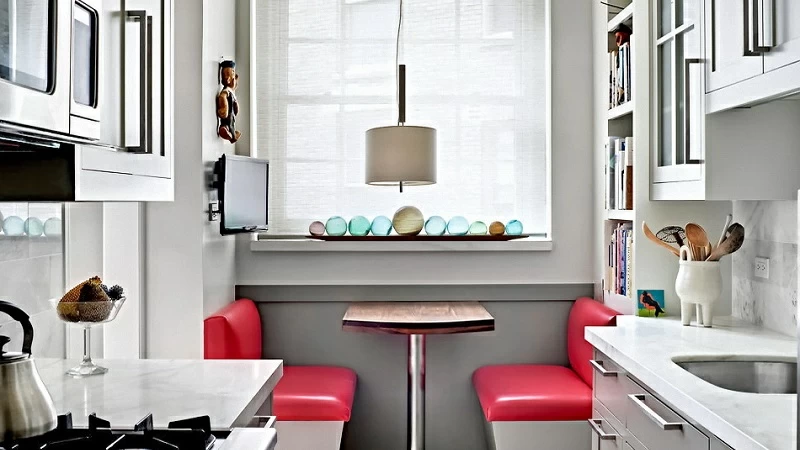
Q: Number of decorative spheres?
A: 10